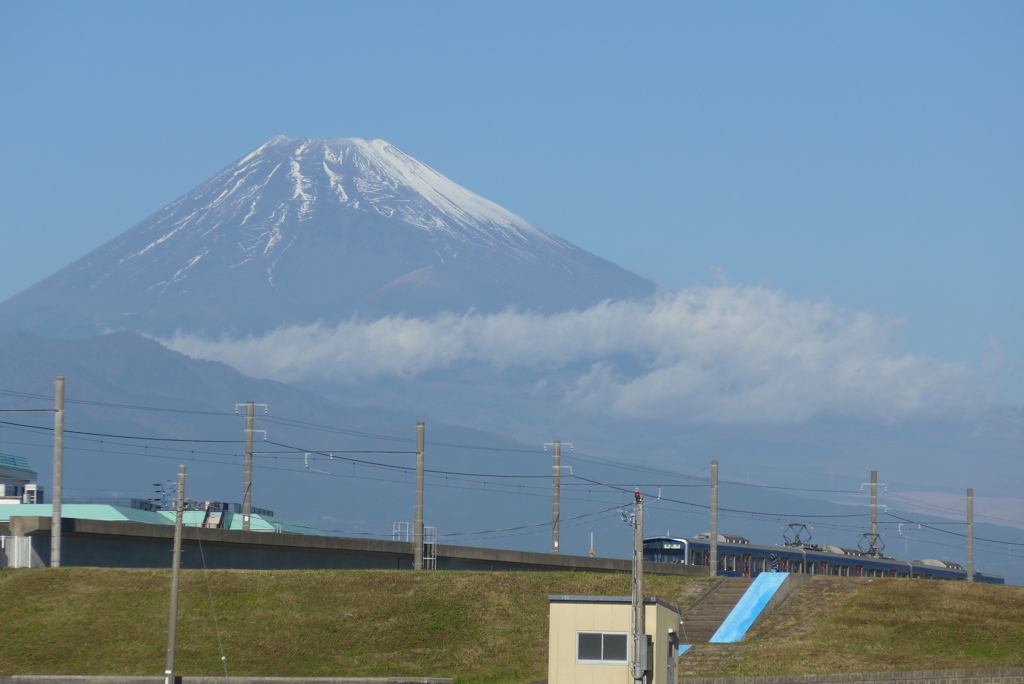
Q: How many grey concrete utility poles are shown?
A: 9